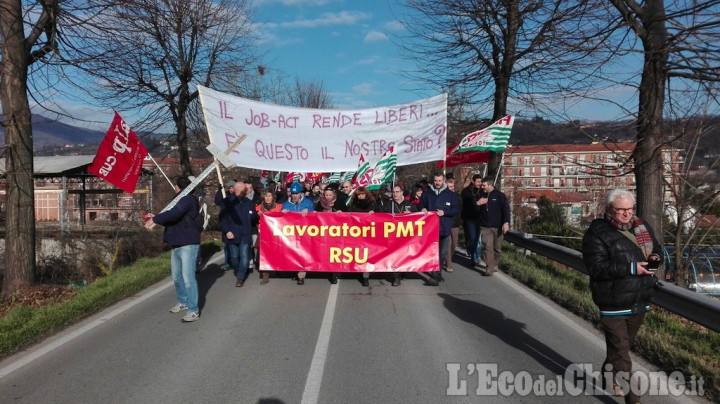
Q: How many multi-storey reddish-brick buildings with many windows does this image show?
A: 1